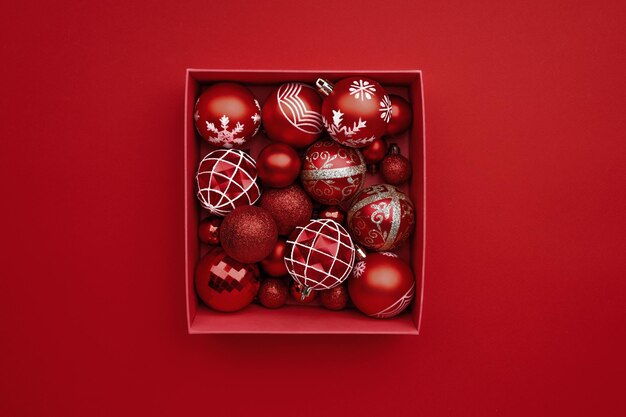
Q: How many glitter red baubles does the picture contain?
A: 5